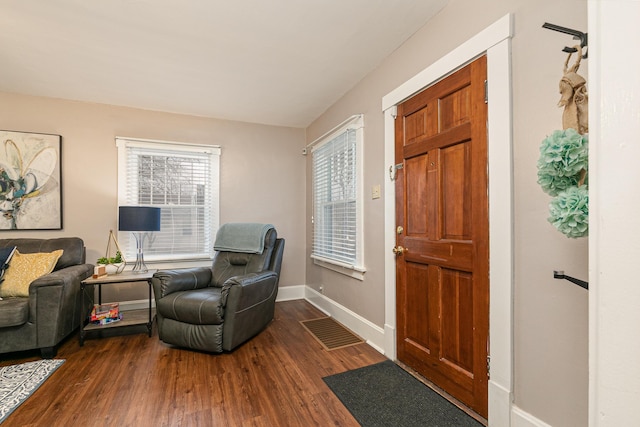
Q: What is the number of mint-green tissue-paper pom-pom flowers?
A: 2